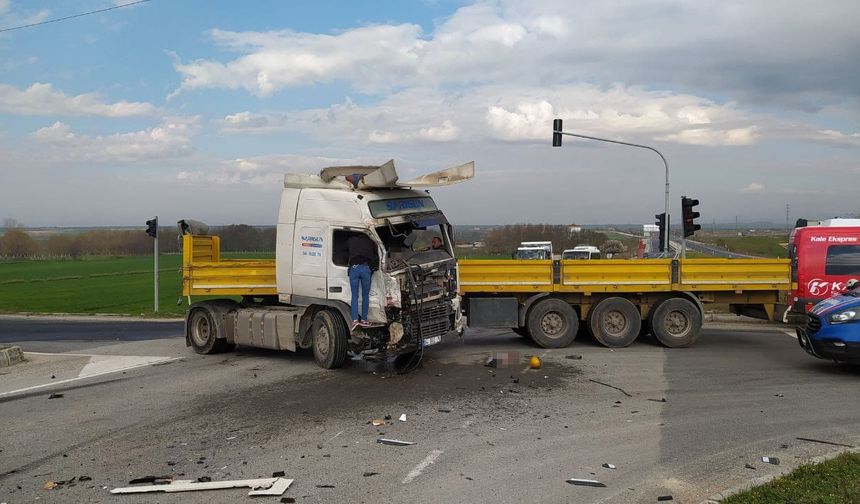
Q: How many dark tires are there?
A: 5